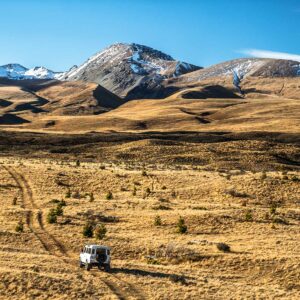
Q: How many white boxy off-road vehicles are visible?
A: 1